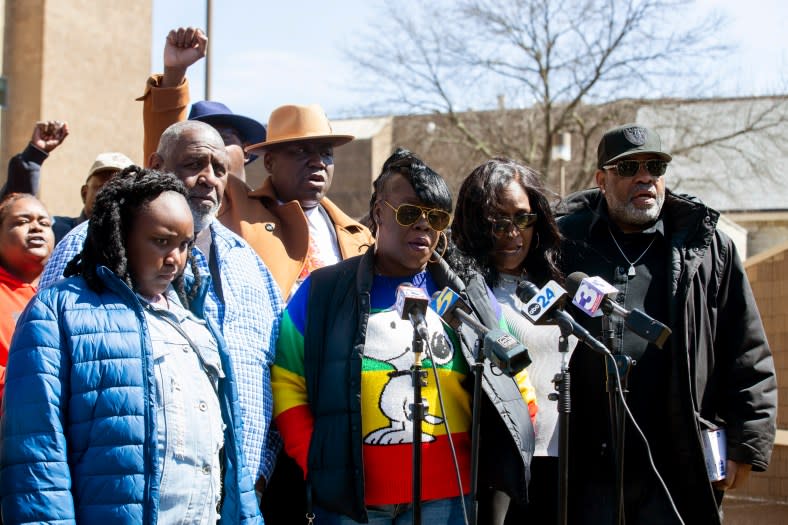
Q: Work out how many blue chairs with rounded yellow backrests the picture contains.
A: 0